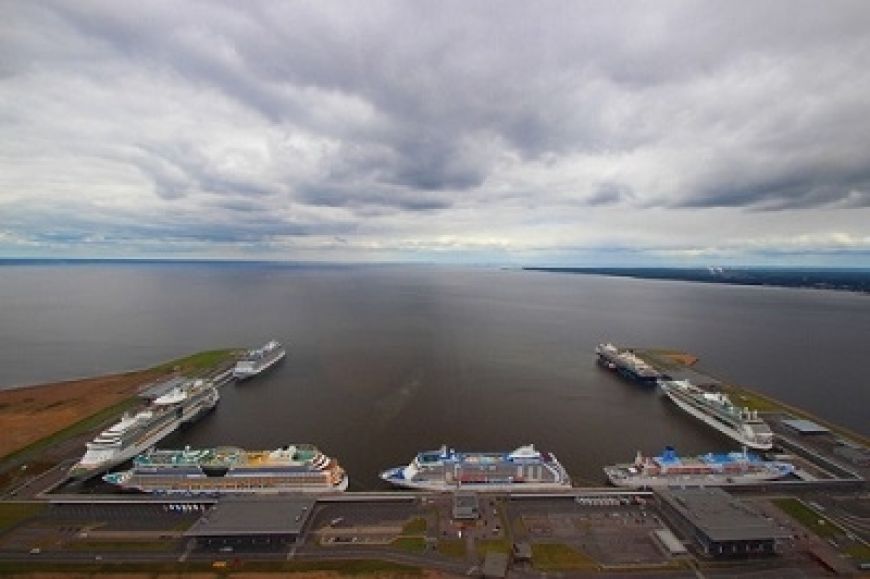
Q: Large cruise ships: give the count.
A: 7